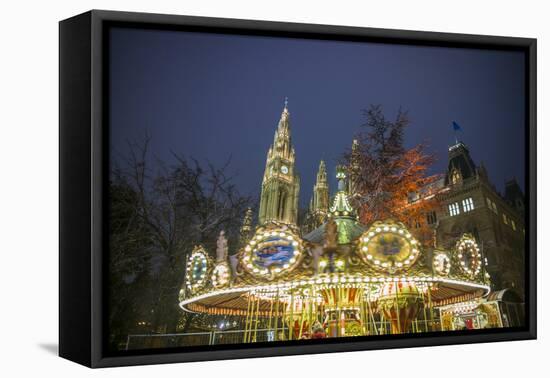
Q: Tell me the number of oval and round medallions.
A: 6